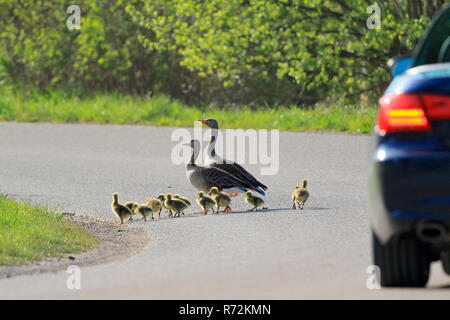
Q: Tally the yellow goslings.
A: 11